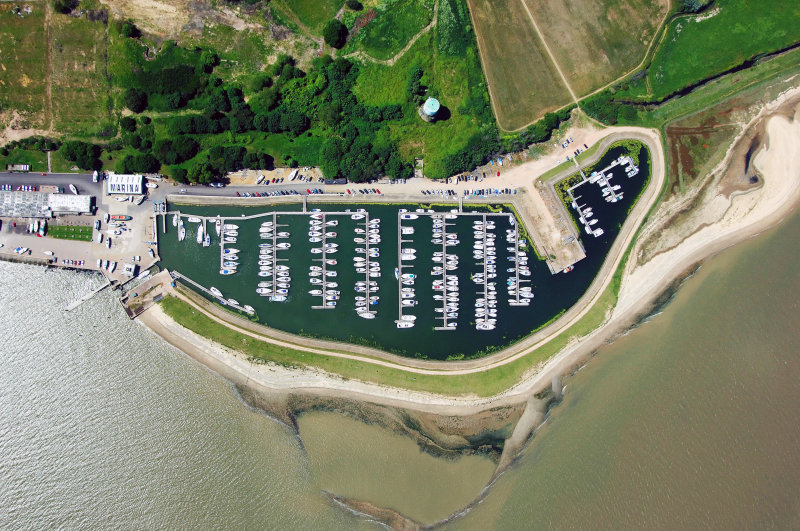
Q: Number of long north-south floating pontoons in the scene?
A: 8